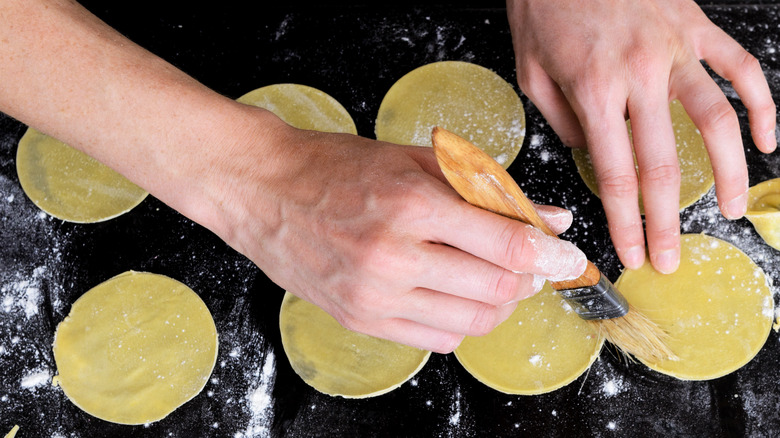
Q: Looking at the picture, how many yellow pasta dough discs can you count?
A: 8